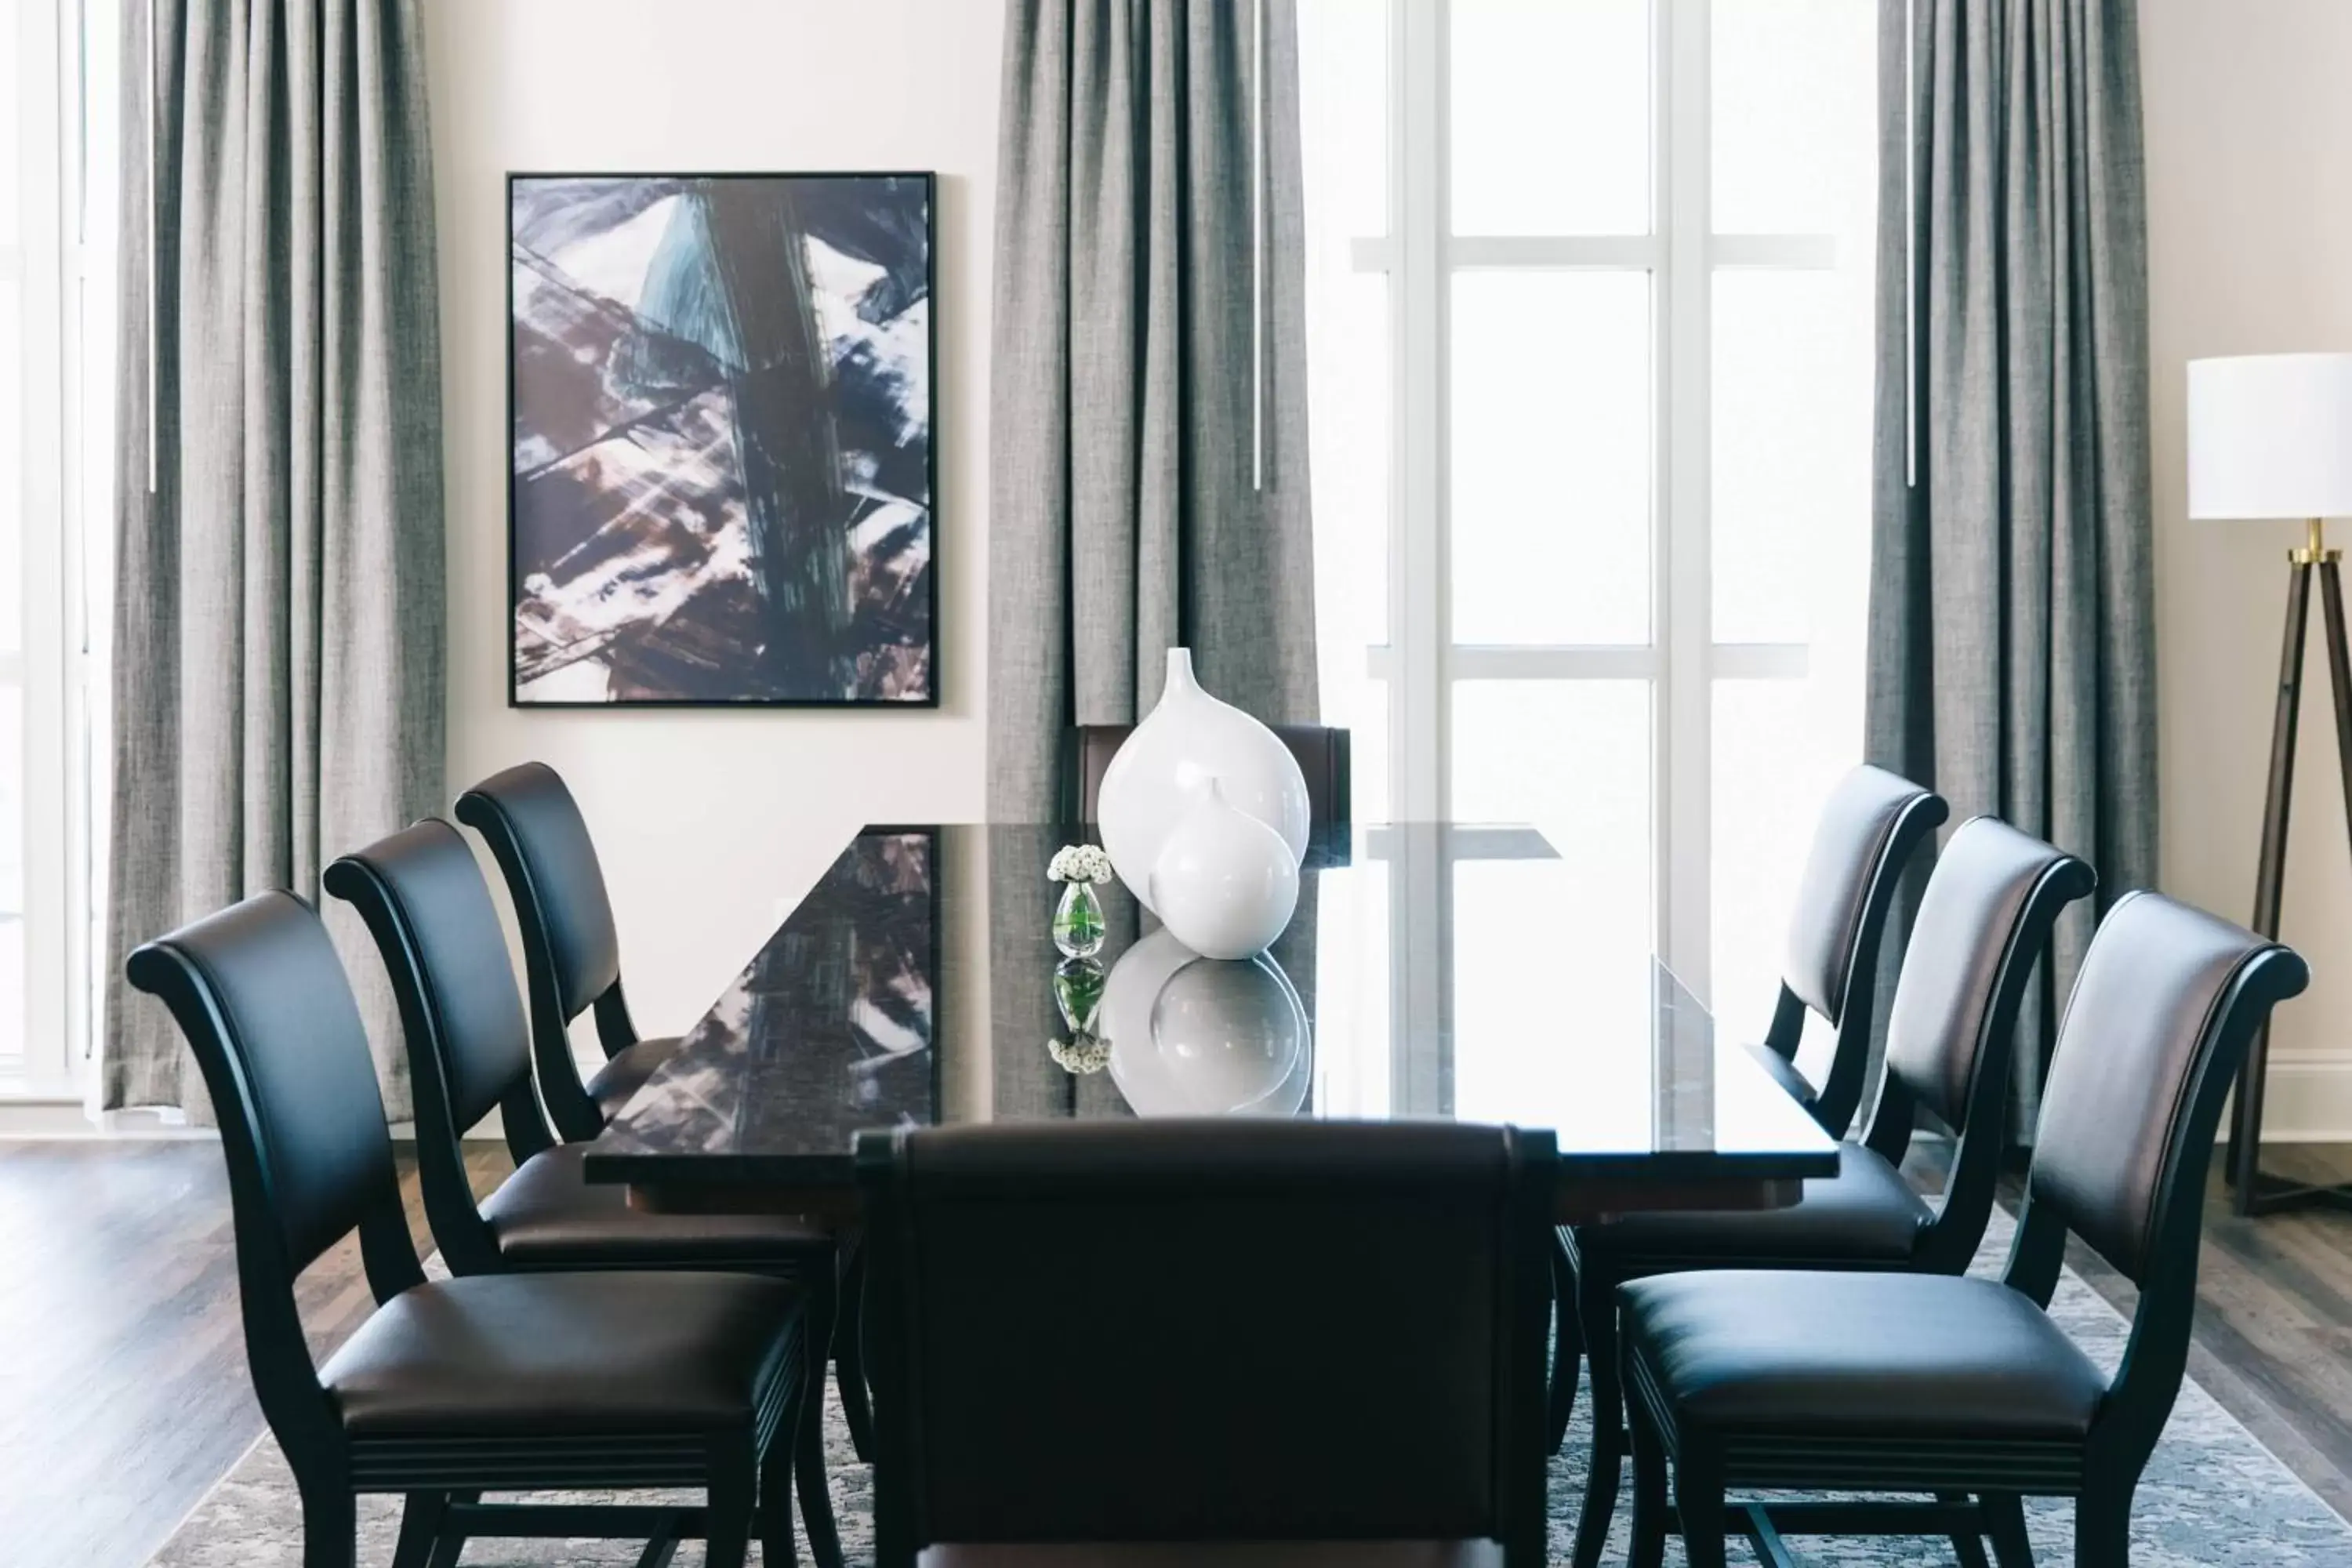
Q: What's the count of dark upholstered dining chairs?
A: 8